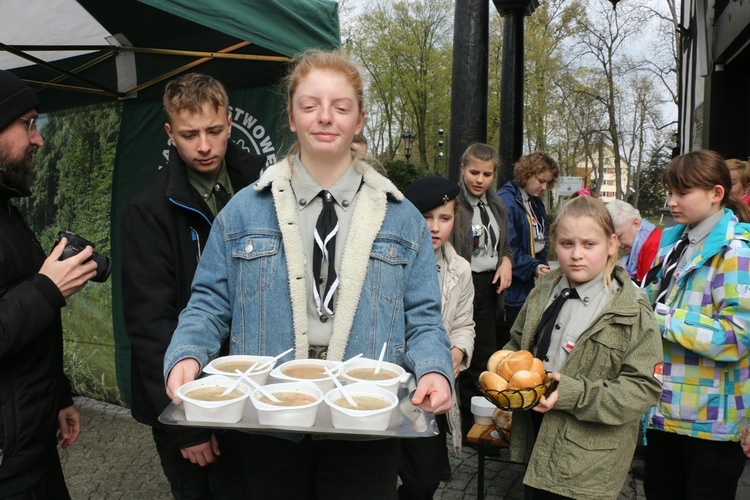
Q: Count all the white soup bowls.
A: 6